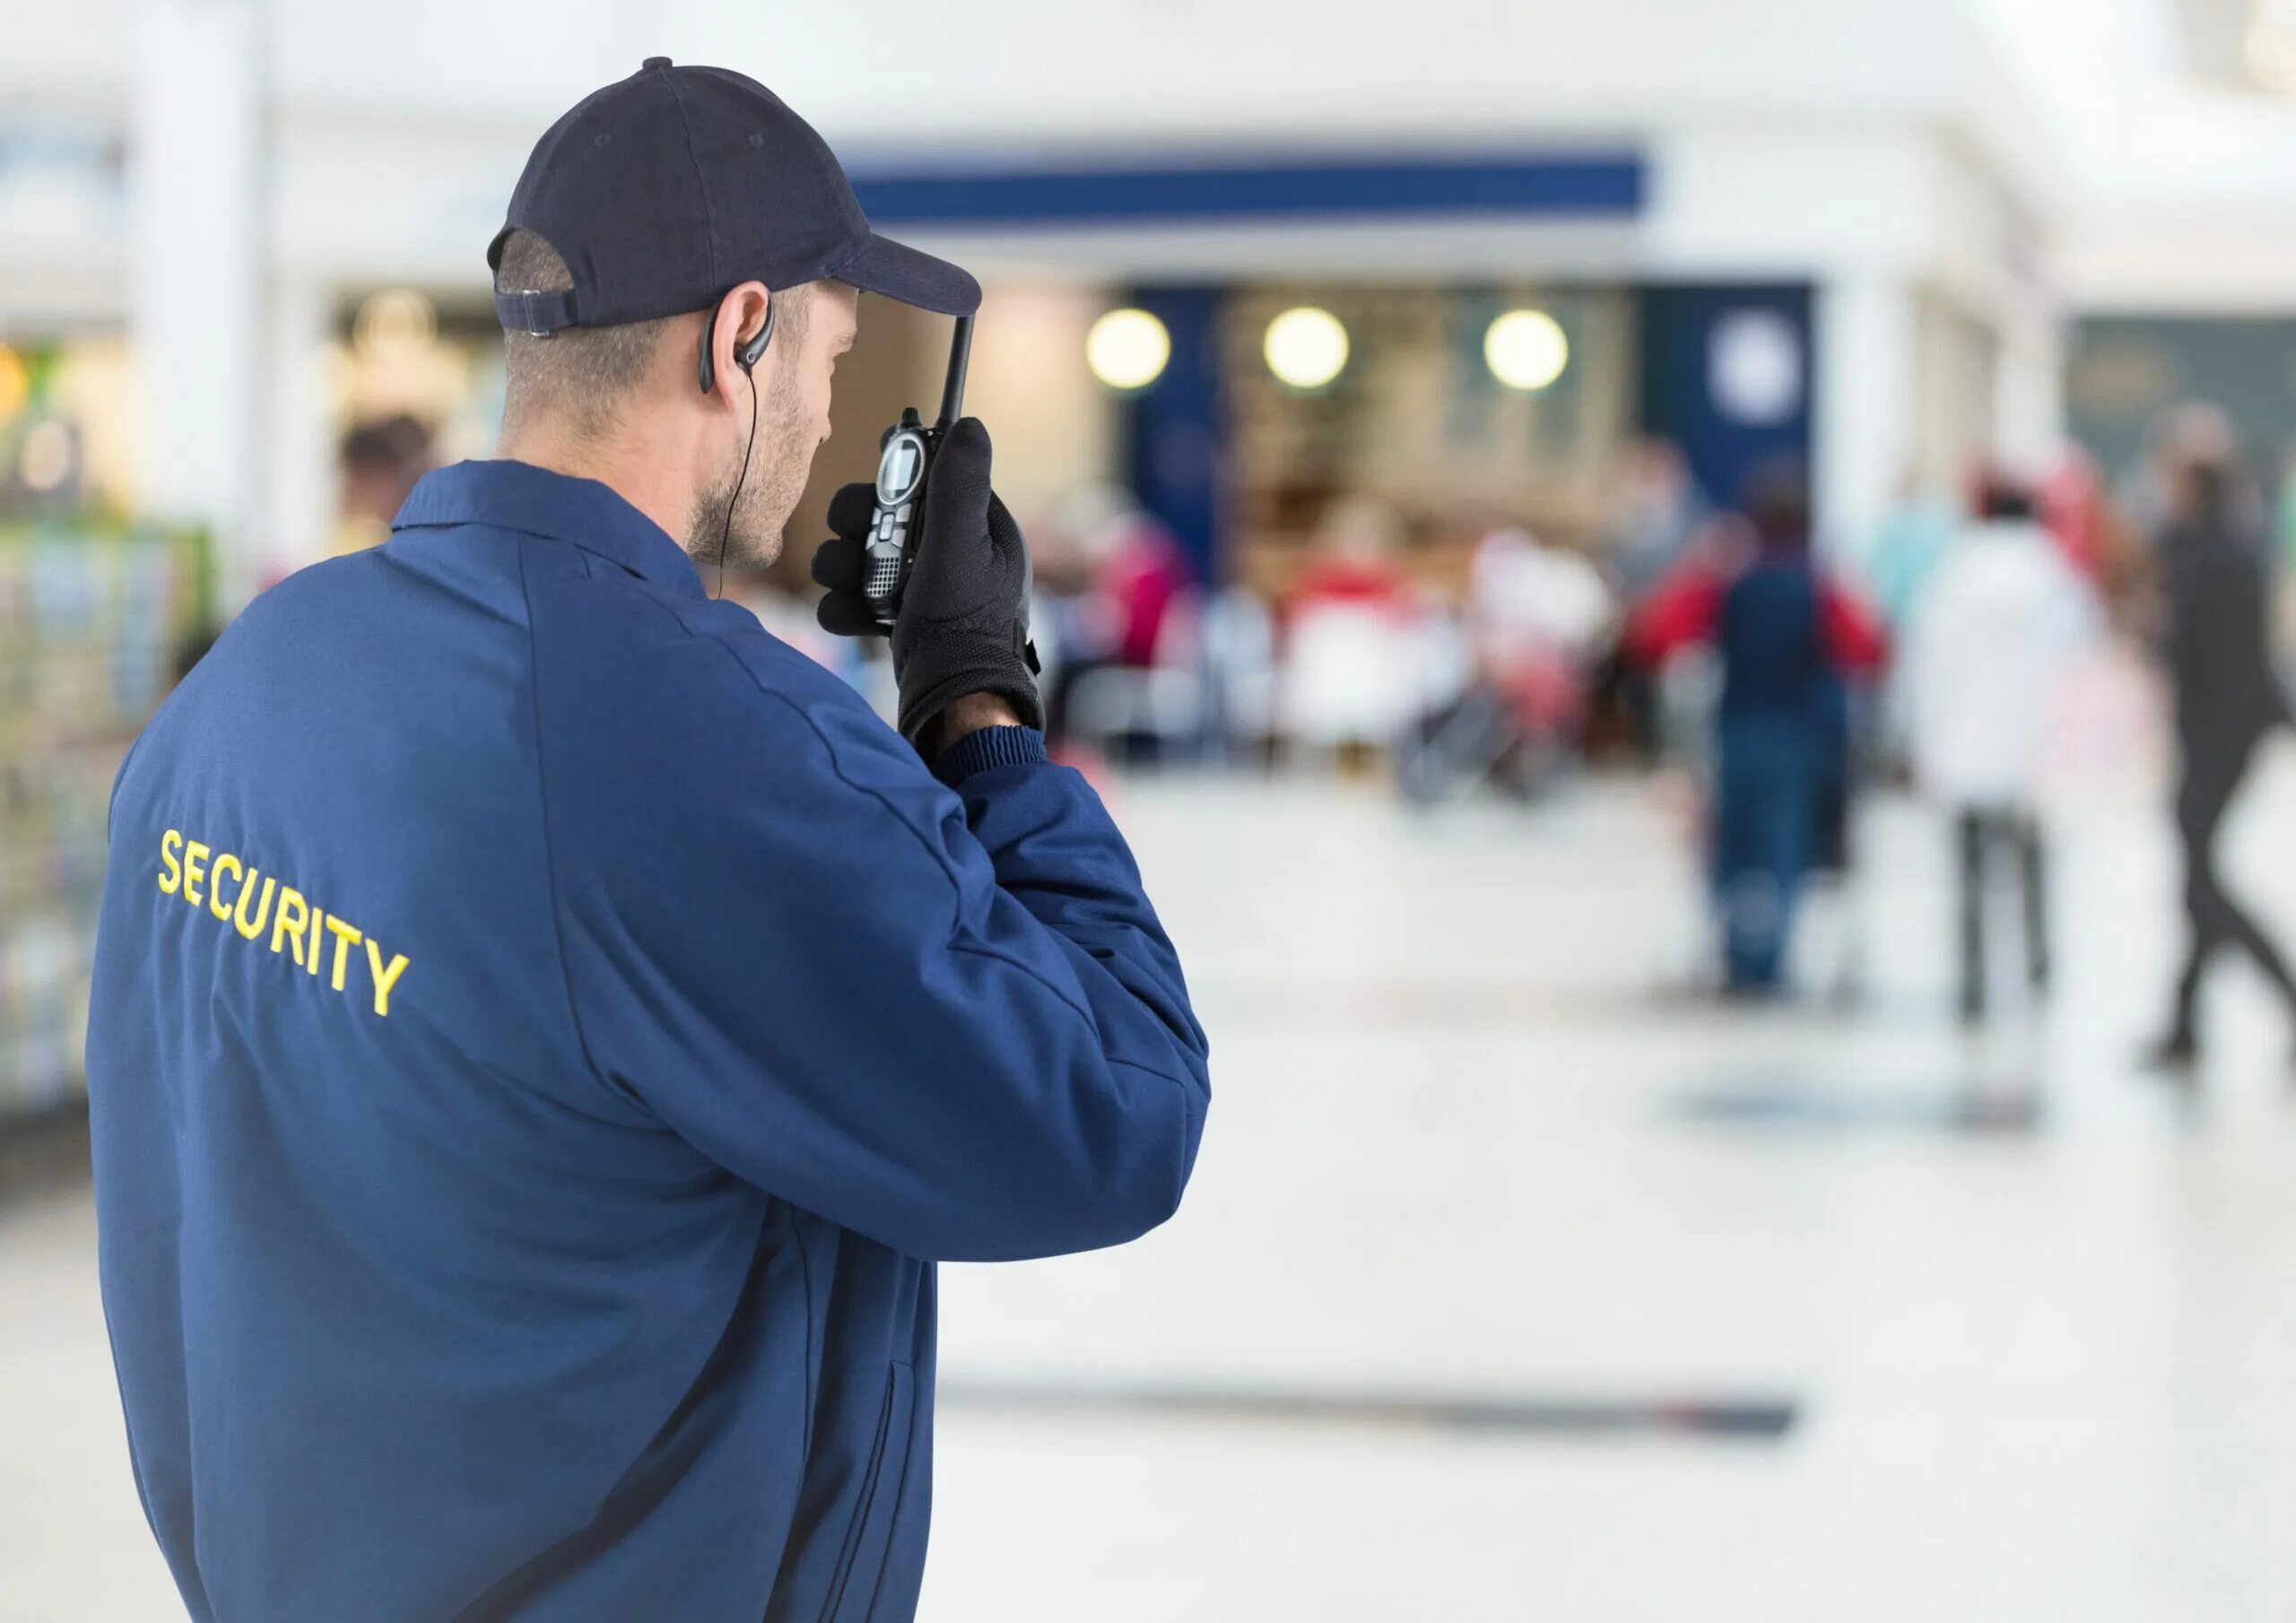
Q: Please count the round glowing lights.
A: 3